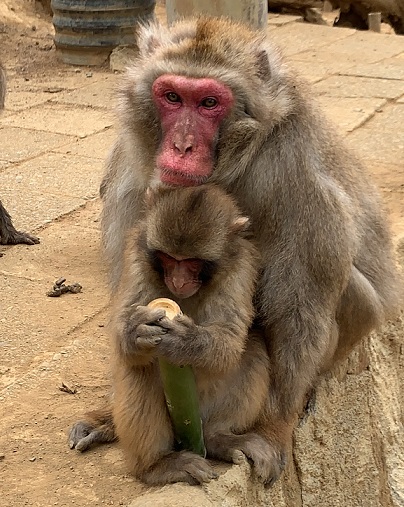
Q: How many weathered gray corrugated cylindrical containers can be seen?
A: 1